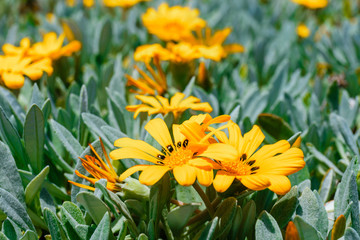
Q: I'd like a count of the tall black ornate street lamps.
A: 0